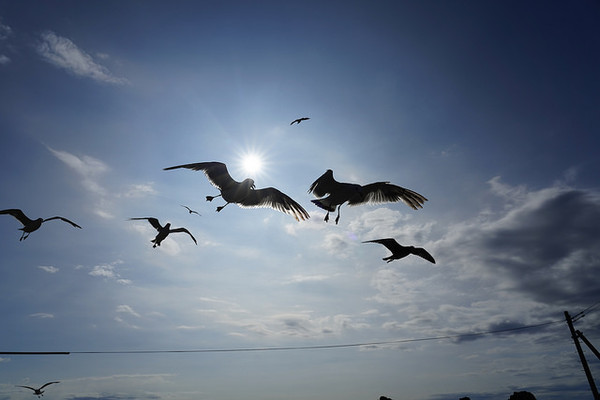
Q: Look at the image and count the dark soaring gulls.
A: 8